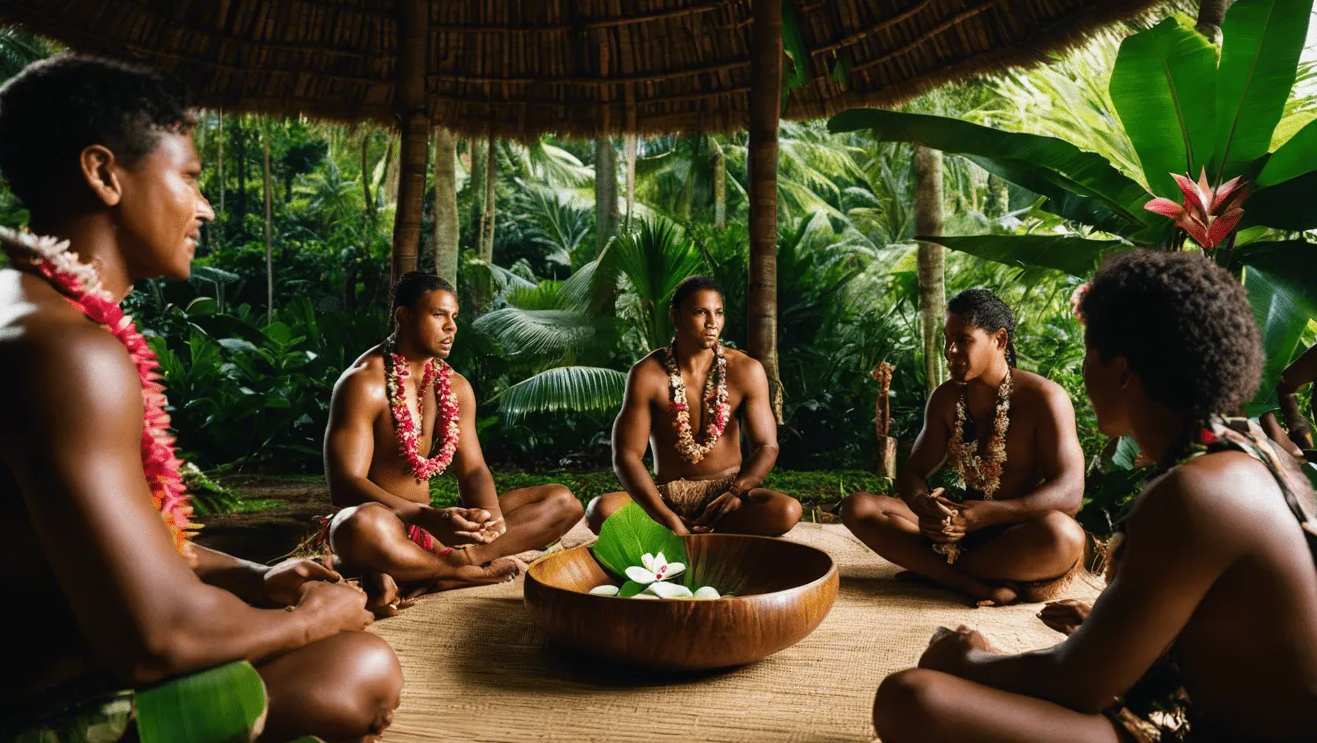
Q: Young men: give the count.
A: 5